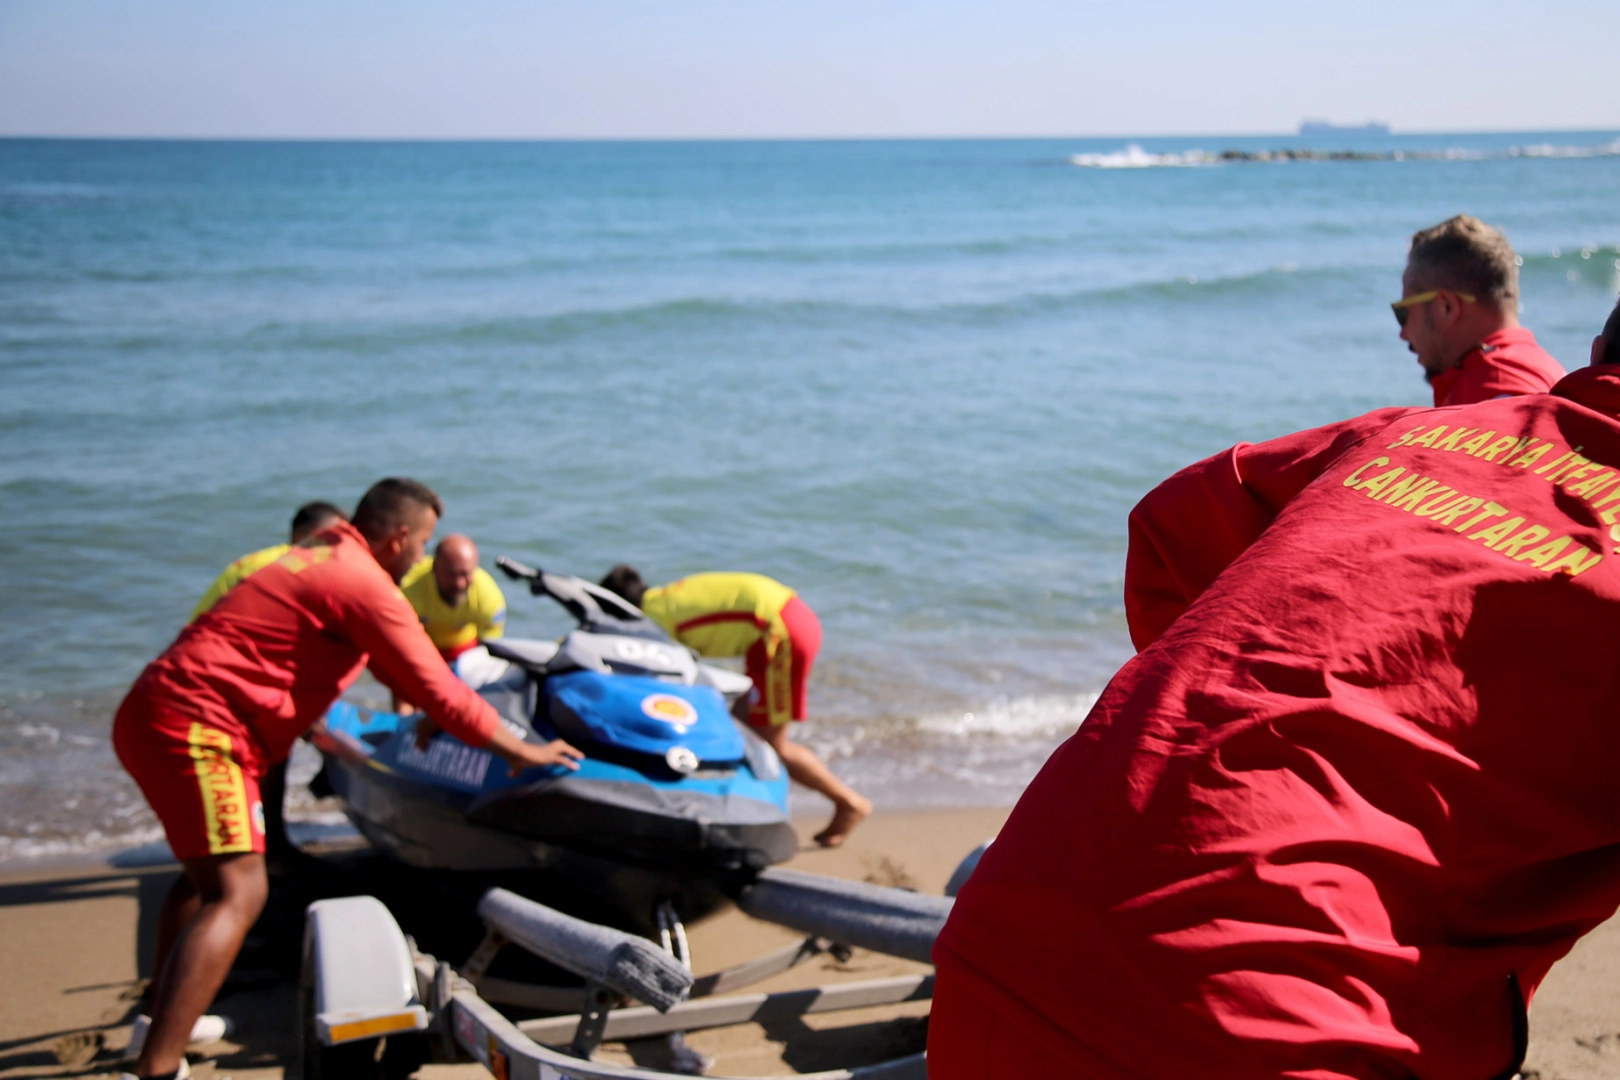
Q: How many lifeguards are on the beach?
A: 6